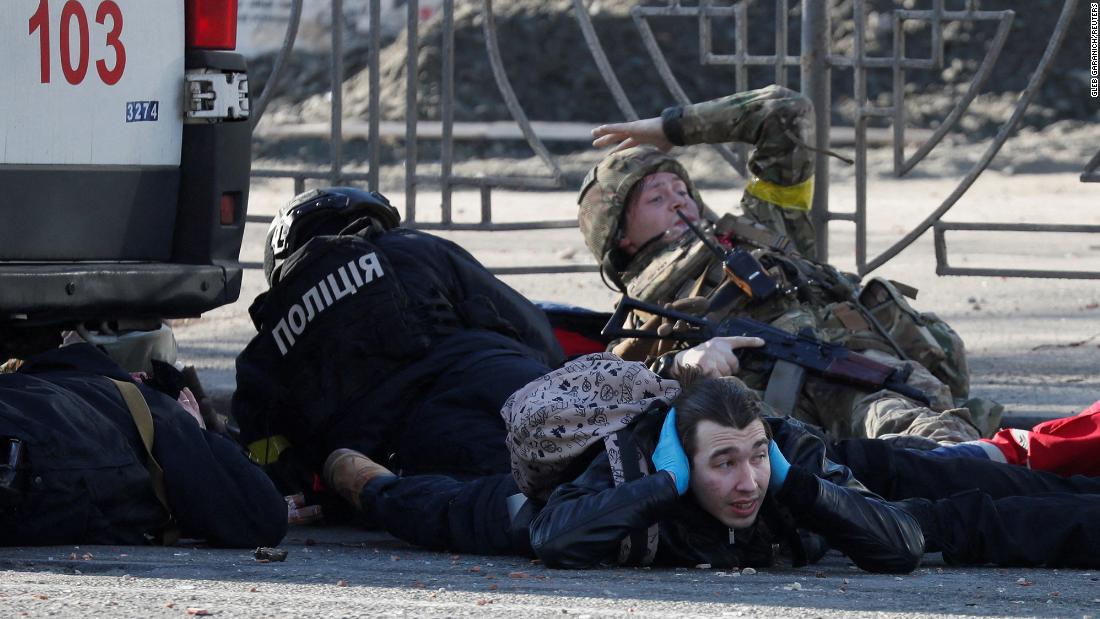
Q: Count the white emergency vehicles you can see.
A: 1